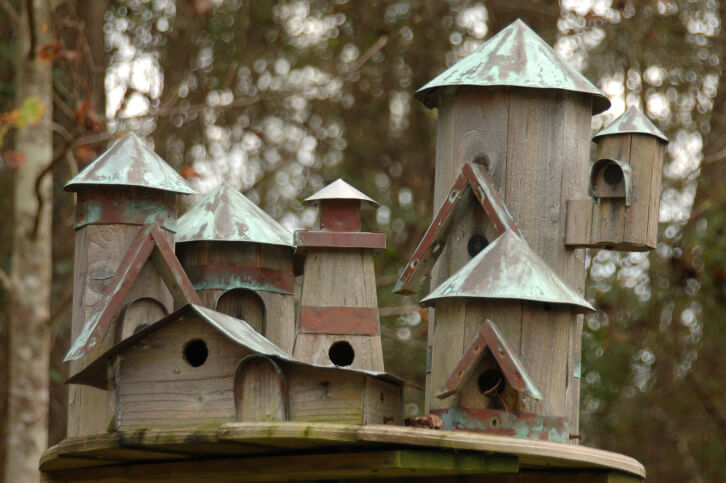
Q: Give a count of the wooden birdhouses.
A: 7